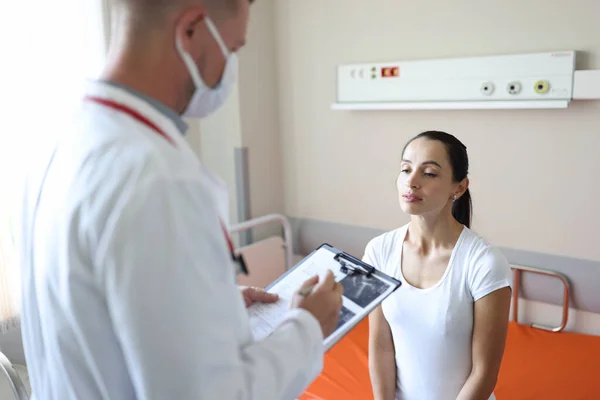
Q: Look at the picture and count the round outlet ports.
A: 3